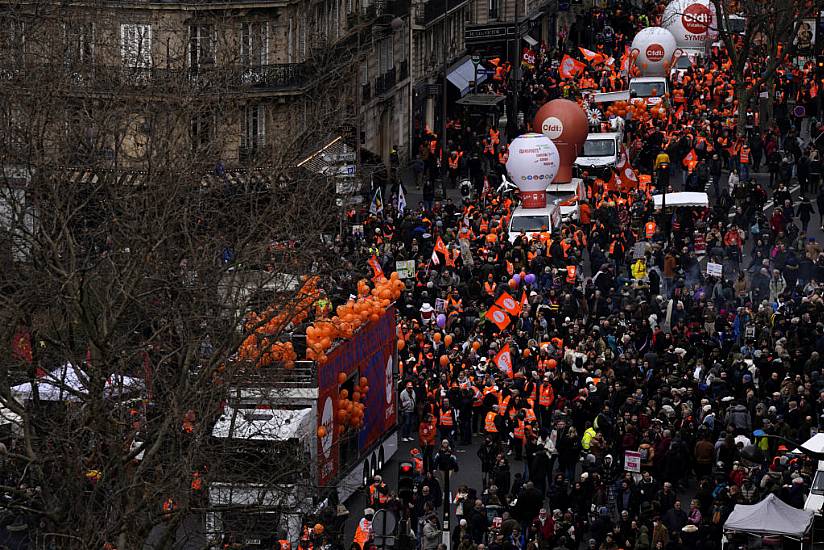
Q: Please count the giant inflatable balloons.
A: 4